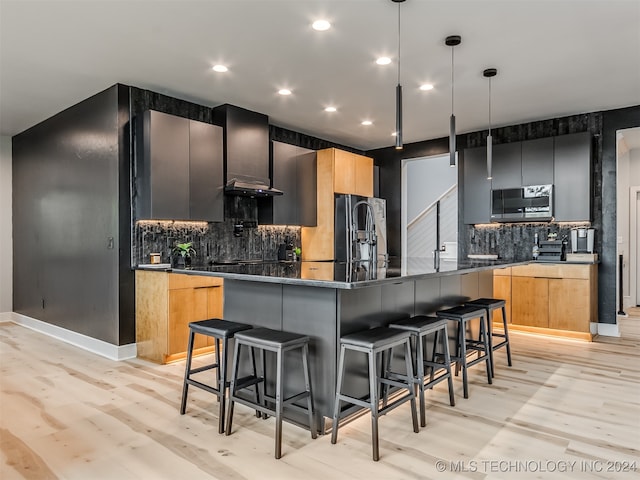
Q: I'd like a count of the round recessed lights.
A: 8